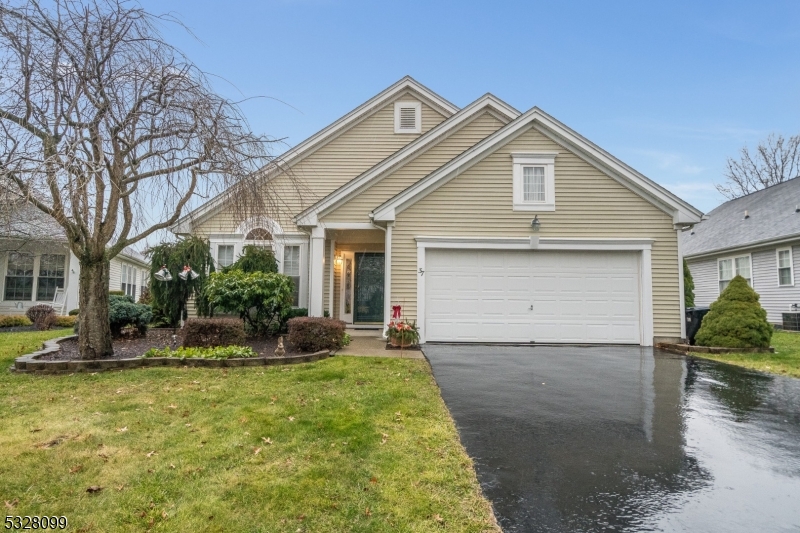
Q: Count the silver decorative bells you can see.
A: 4